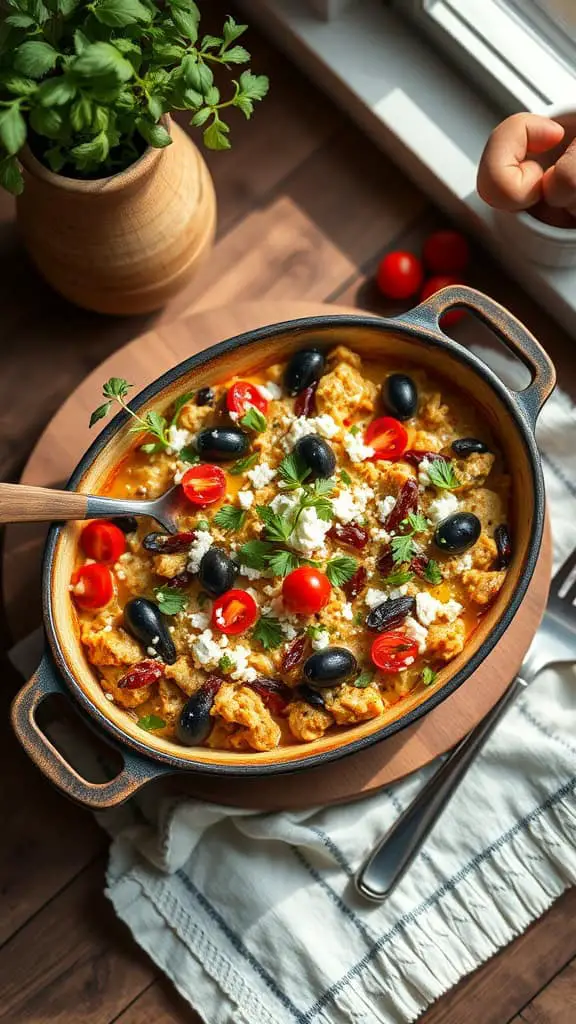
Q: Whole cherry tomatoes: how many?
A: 4